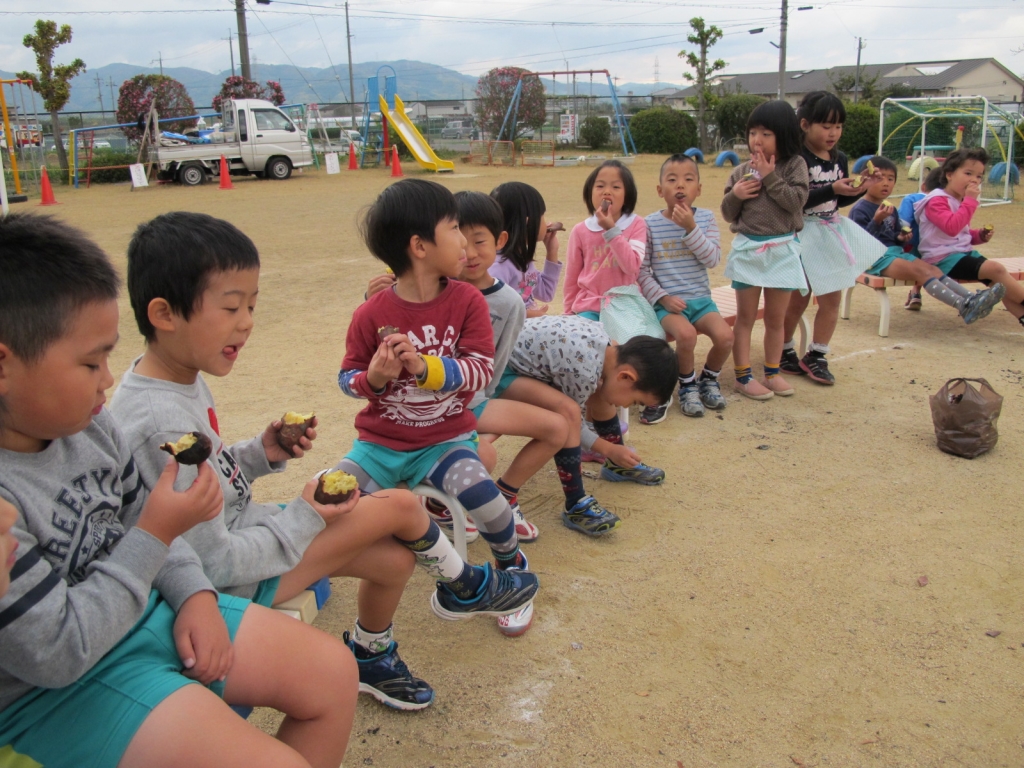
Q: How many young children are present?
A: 14